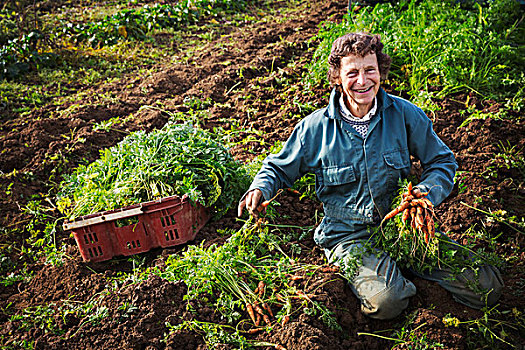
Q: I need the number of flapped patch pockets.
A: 2